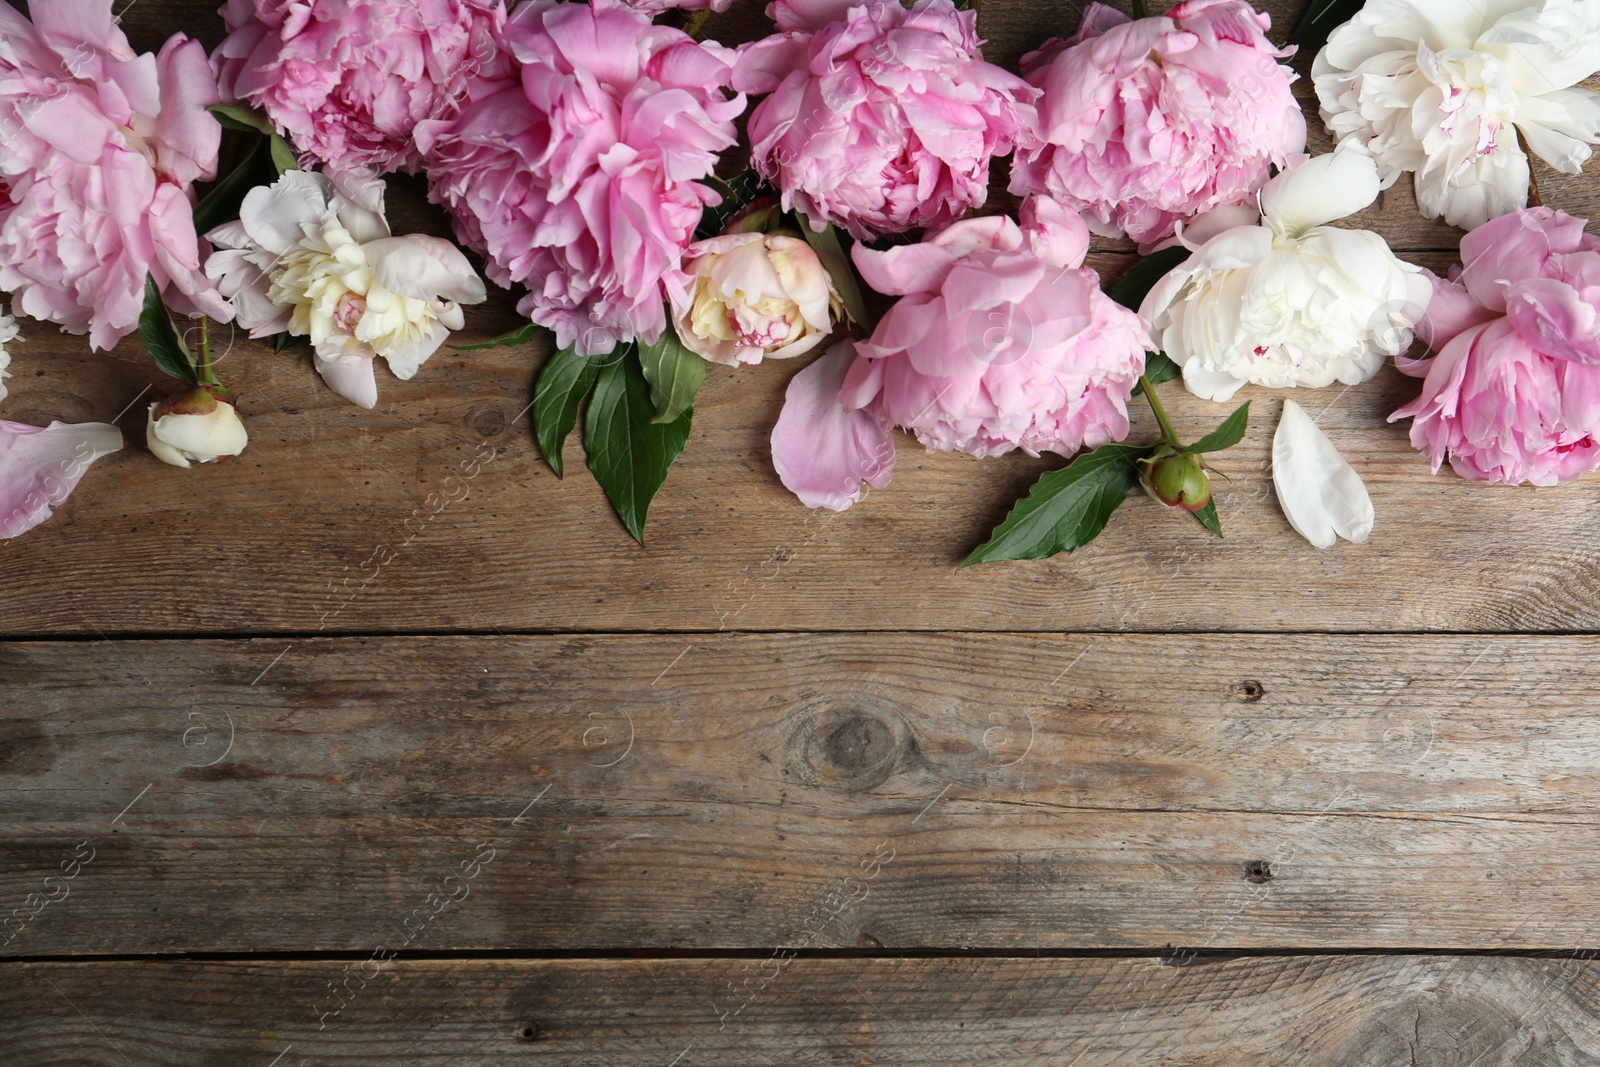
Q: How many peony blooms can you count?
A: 11